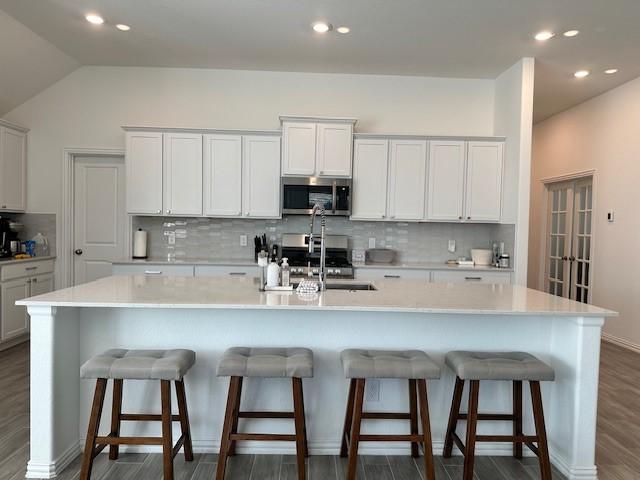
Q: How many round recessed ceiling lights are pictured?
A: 8